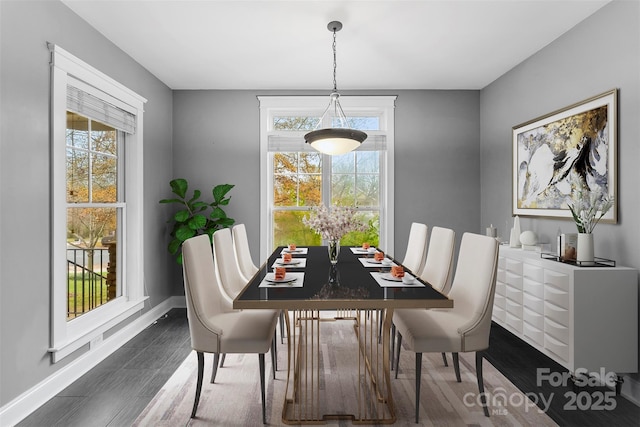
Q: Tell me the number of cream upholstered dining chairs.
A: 6